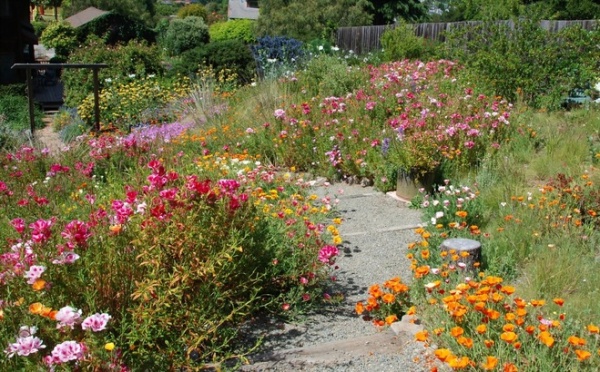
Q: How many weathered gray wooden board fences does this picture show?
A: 1